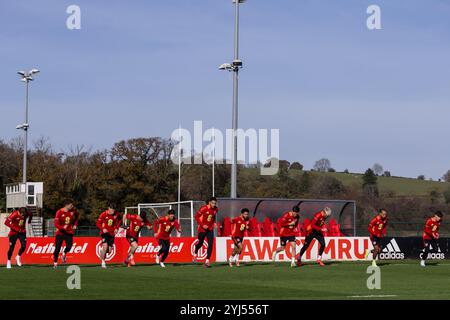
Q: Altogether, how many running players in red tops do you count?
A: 11